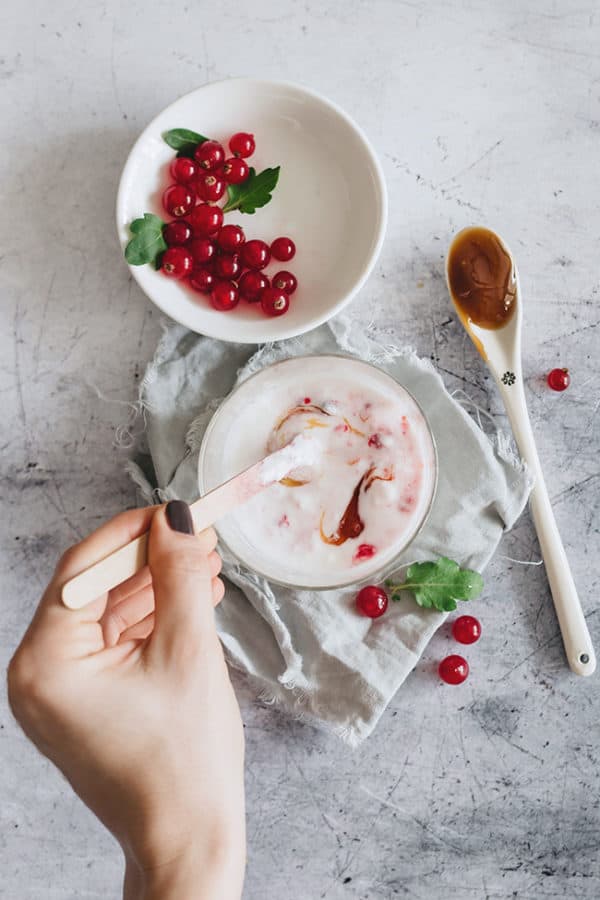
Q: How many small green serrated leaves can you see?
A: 4